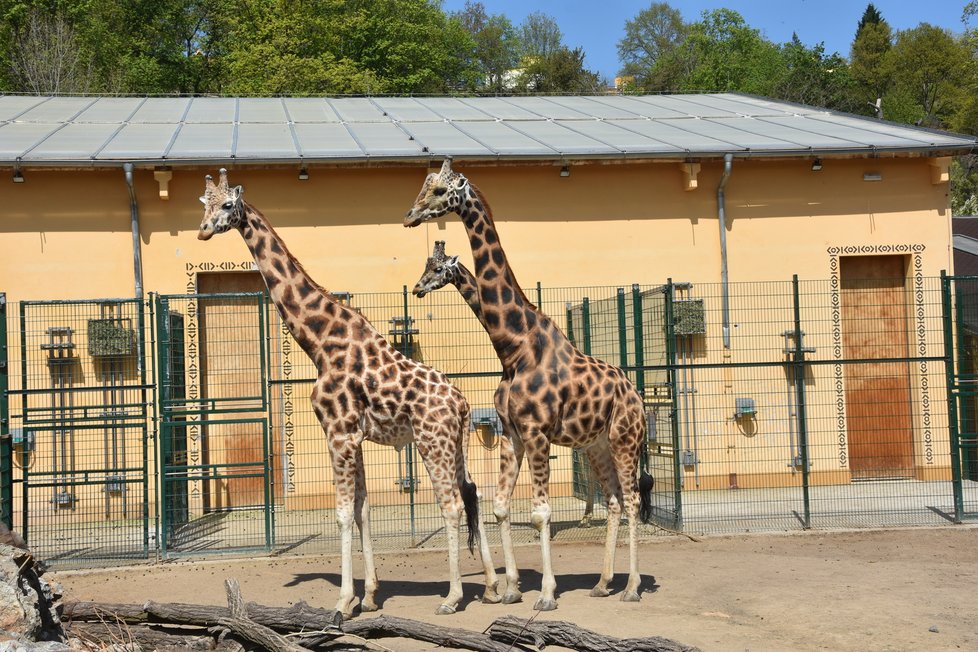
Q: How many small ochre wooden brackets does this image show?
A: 3